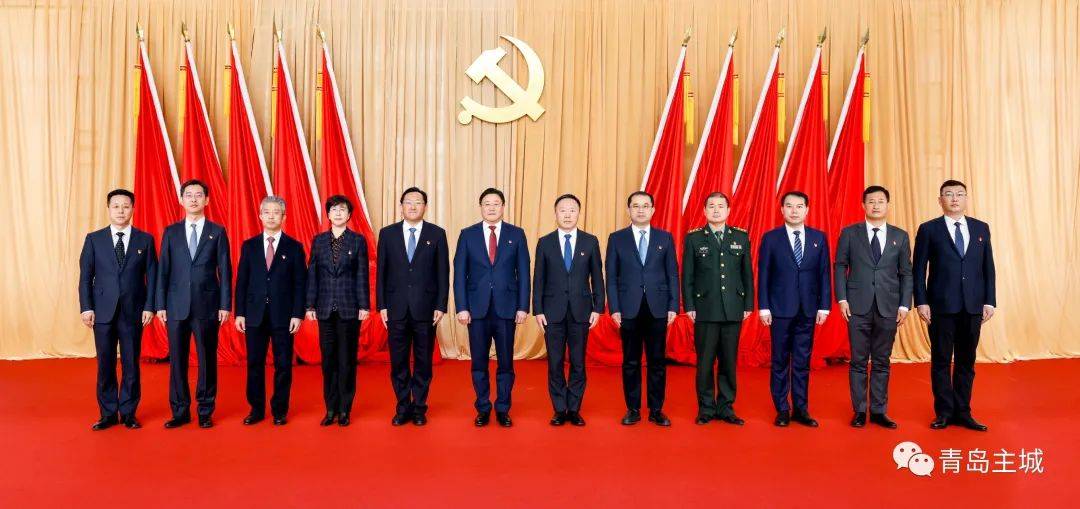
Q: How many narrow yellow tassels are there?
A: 10